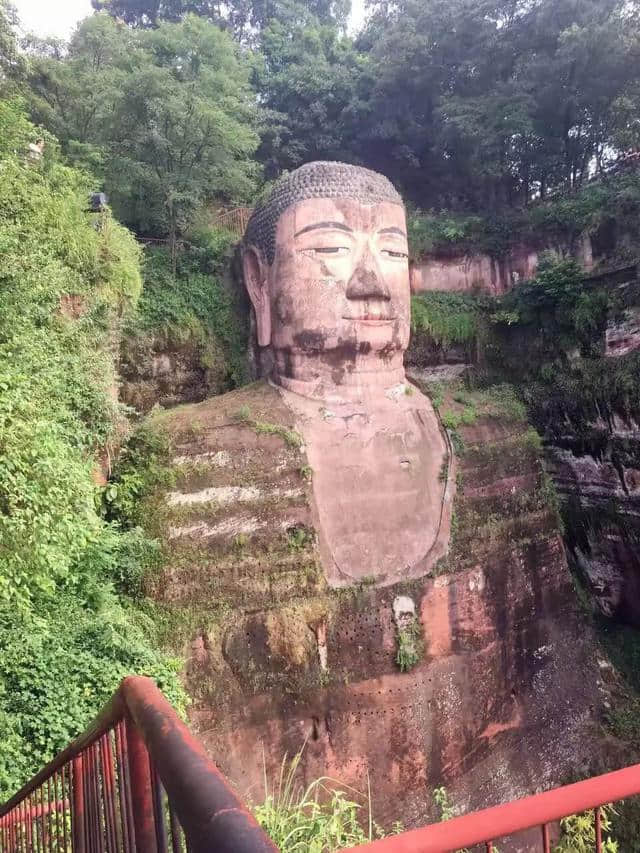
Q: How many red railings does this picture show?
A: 2